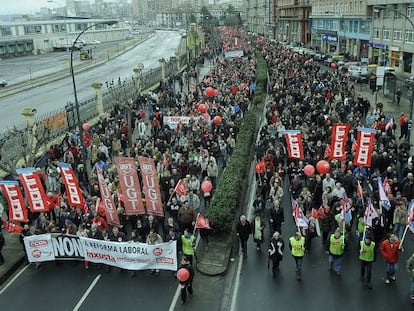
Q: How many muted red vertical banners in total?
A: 3